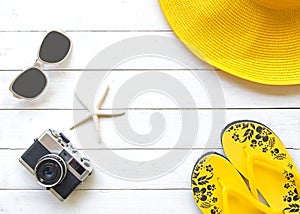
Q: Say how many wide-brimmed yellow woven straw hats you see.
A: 1